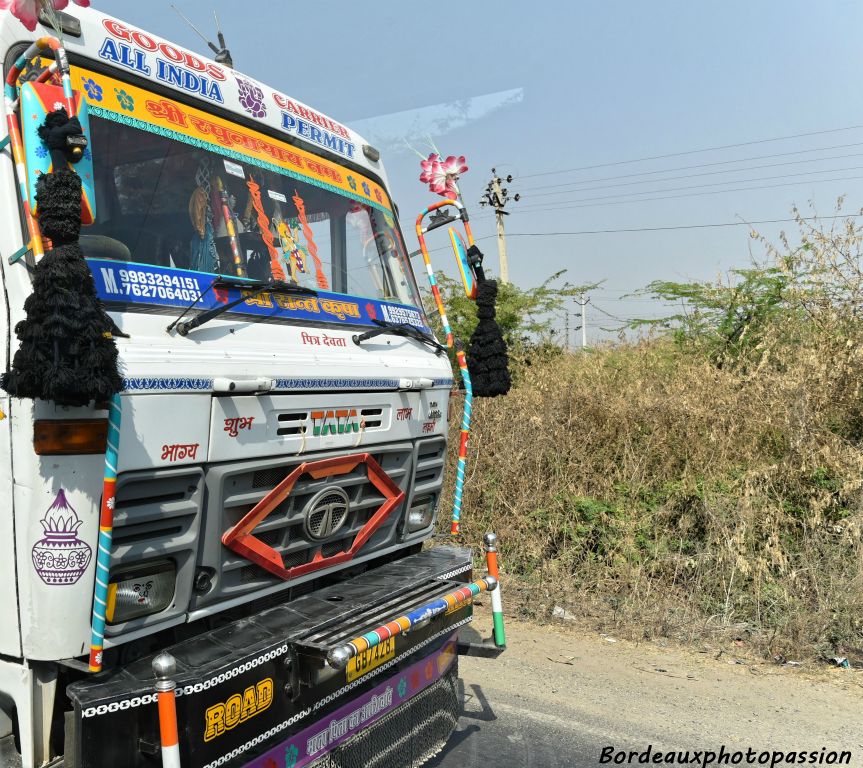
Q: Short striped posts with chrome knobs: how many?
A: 2